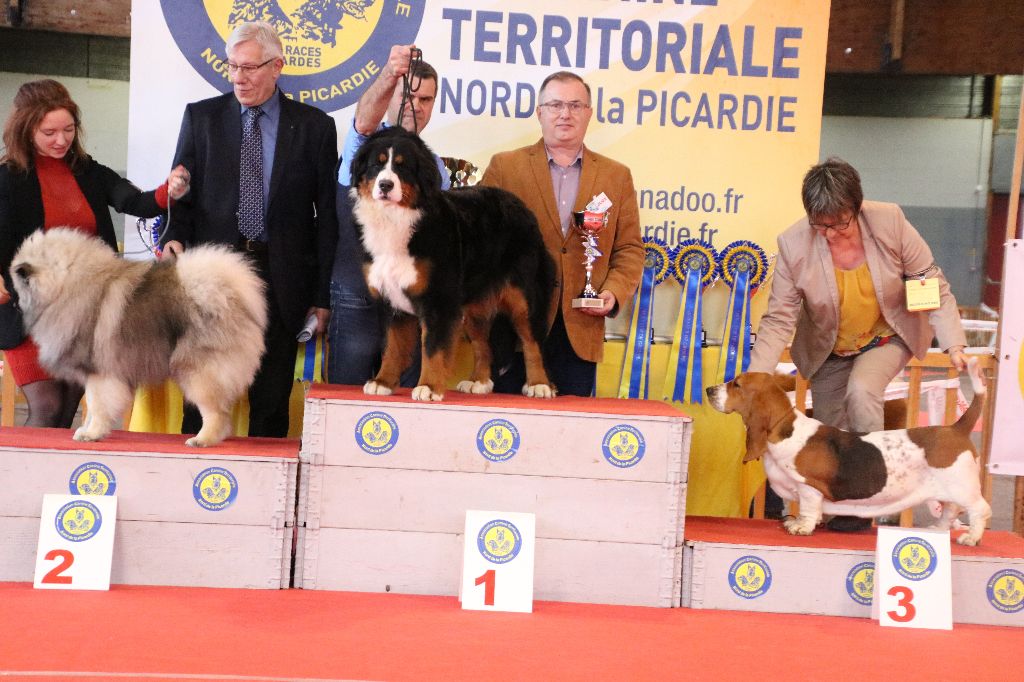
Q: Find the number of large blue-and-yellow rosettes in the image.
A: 3